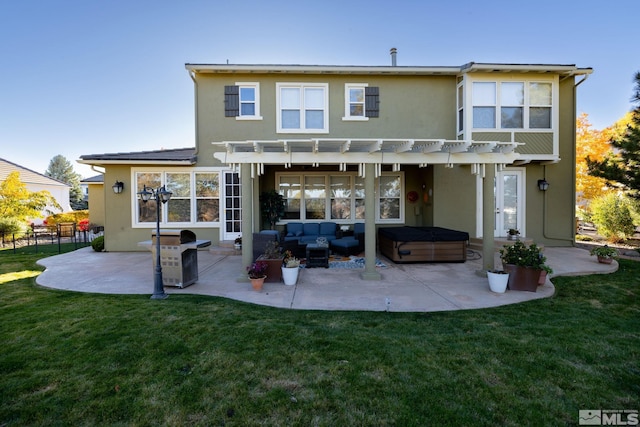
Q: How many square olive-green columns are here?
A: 3